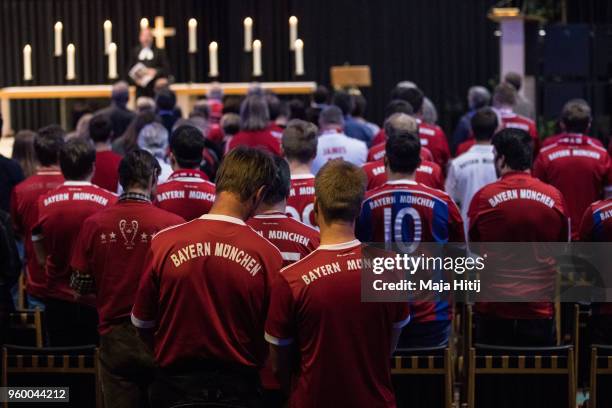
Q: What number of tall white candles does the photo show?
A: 12